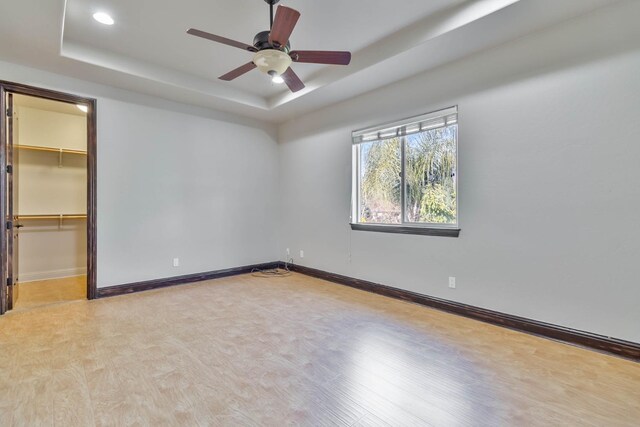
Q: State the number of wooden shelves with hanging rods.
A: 2